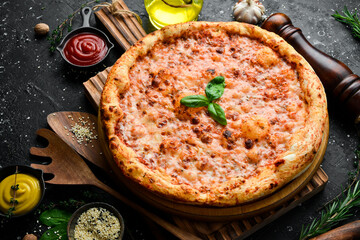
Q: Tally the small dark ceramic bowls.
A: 3